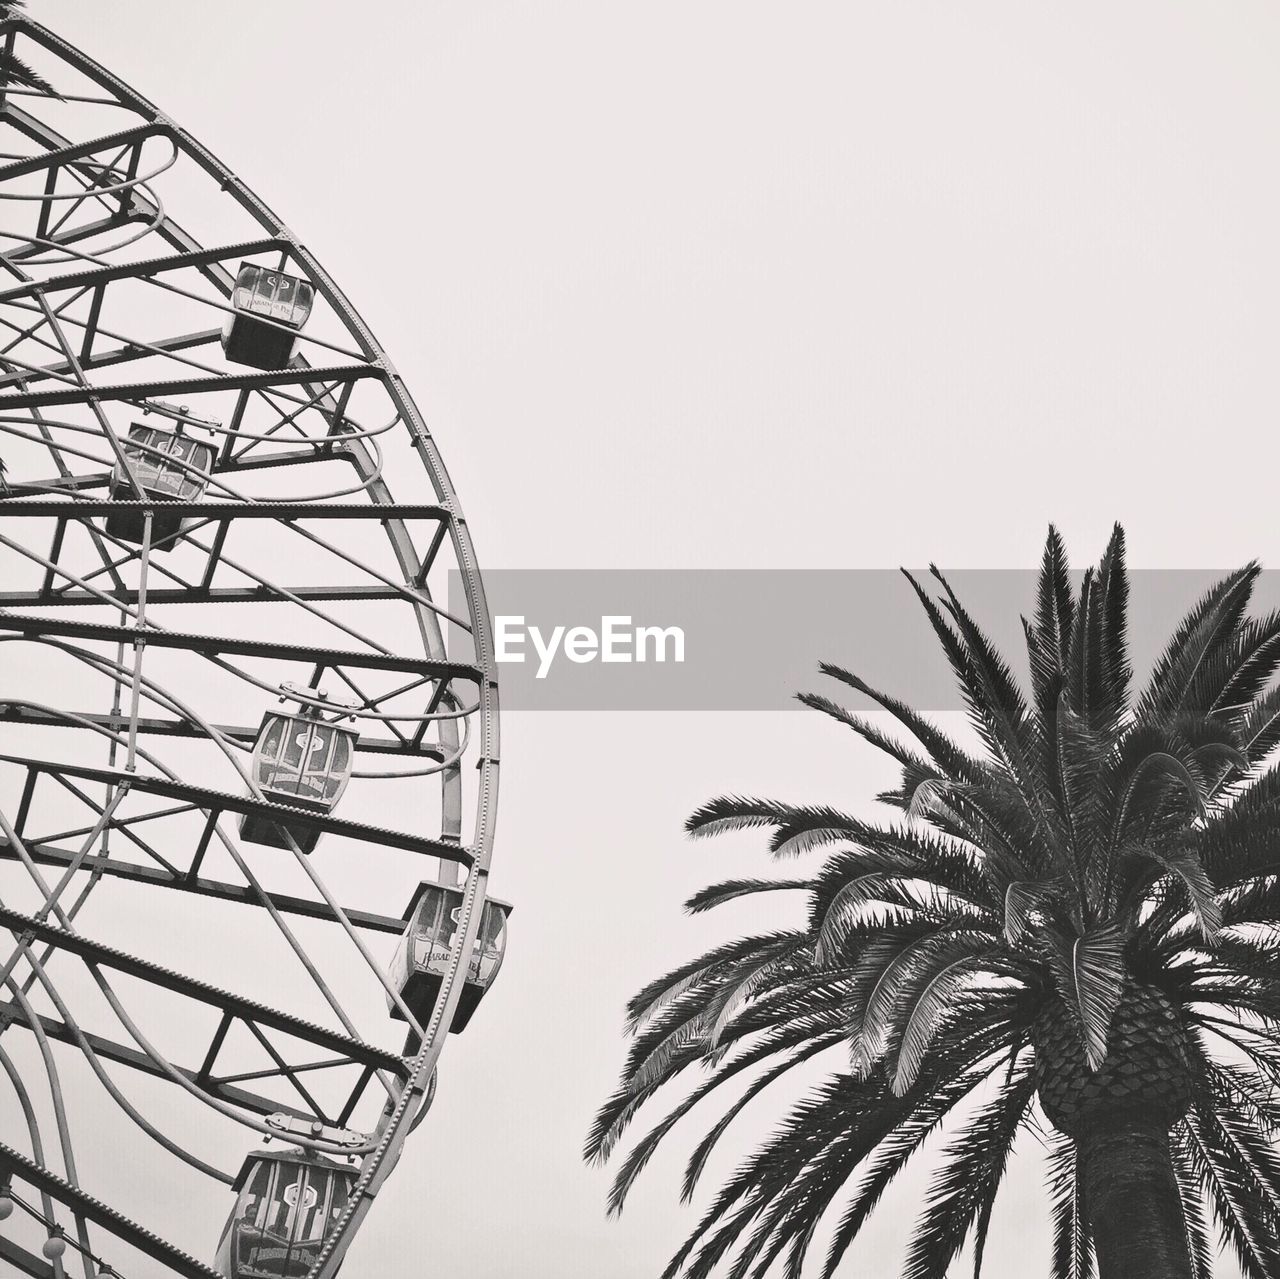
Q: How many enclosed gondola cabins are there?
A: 5